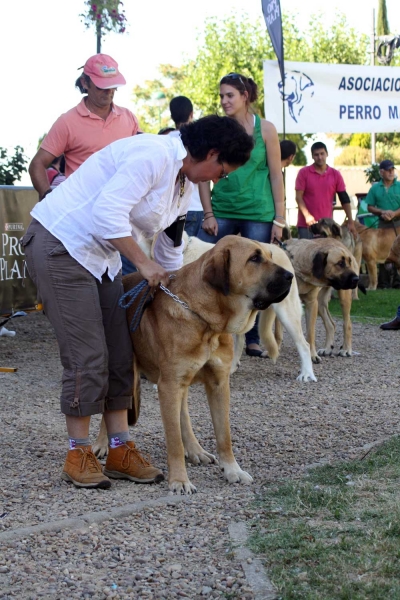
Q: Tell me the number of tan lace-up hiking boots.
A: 2